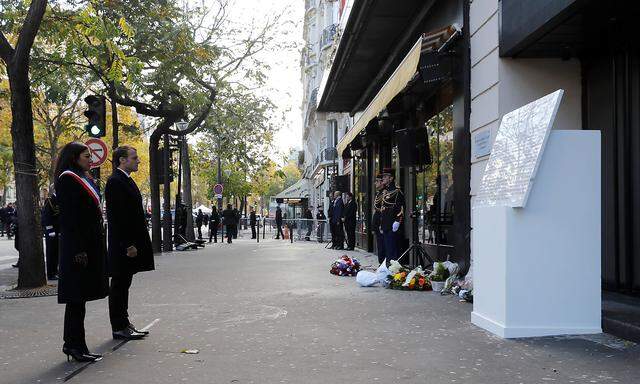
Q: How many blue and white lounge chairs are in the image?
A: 0